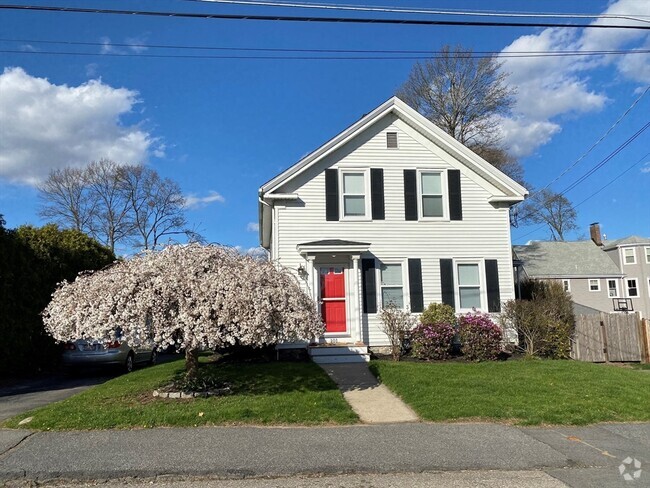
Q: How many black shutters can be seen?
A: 8